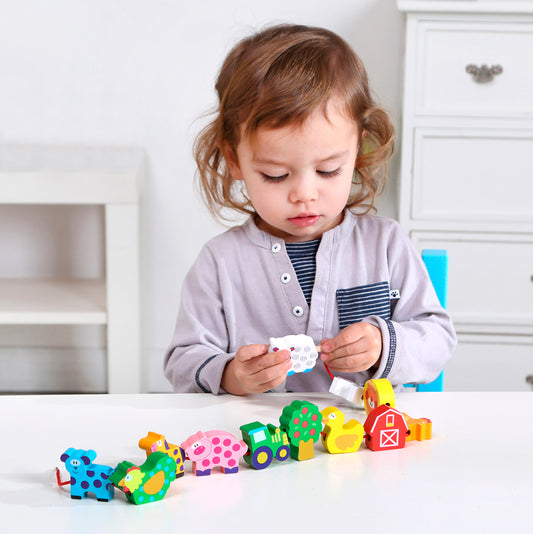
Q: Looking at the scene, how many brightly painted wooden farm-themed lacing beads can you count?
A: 12